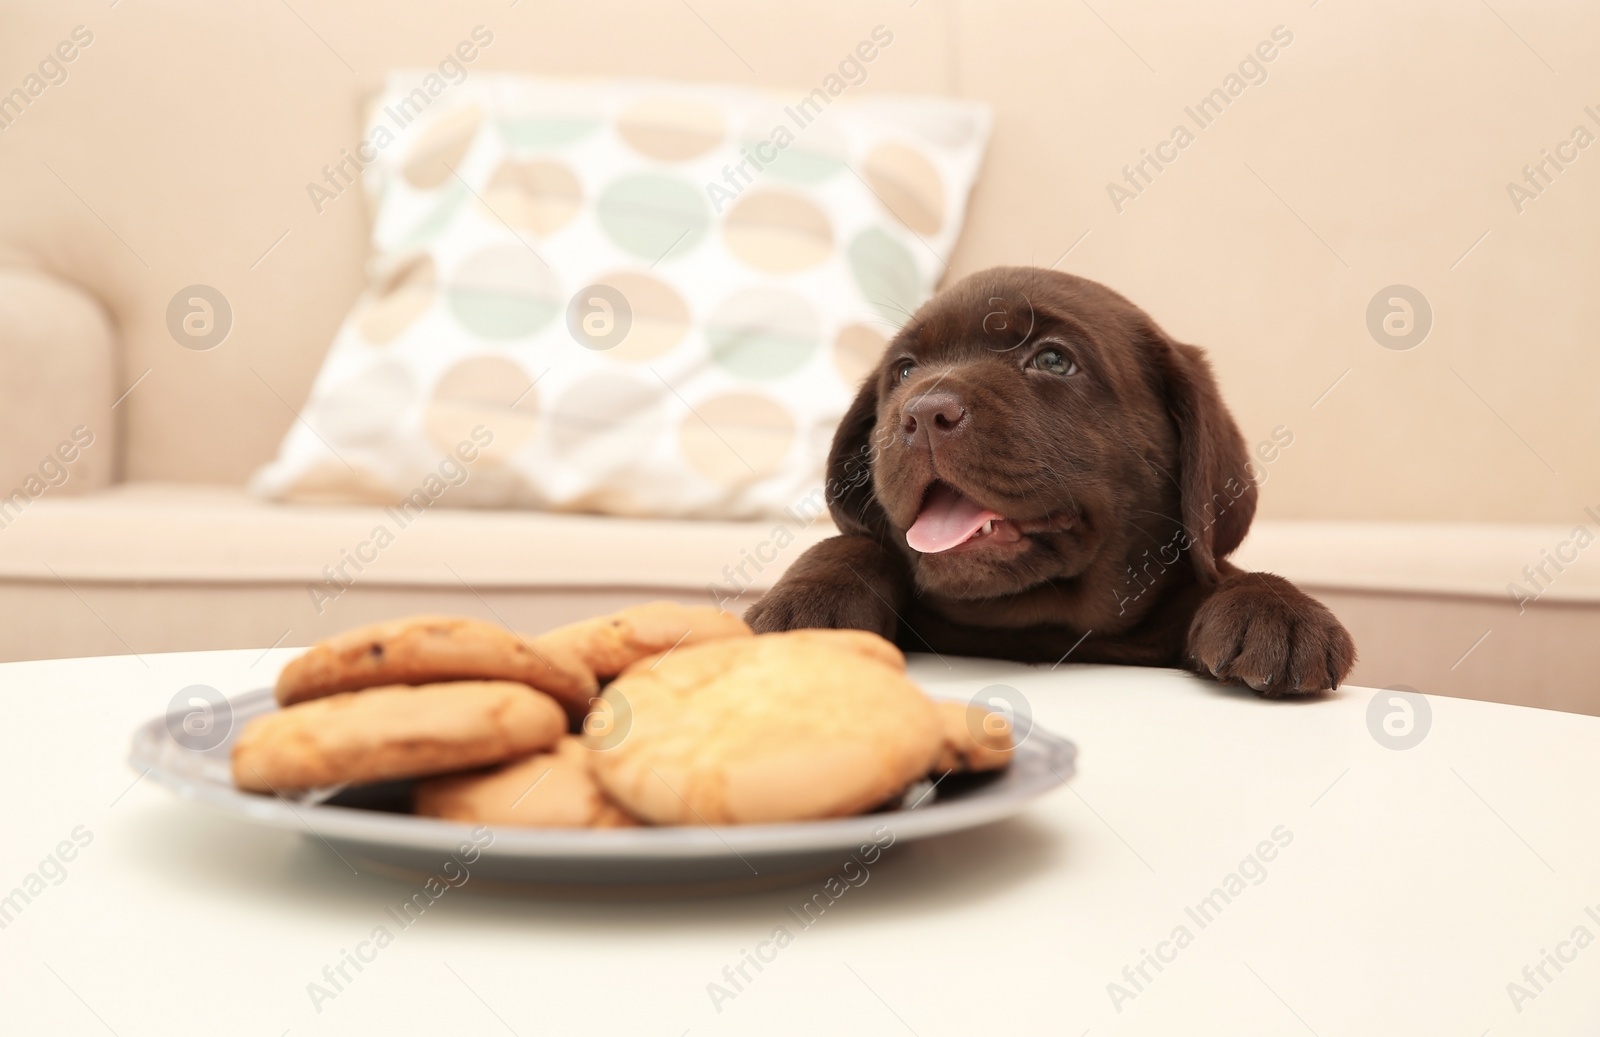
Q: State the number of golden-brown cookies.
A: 7